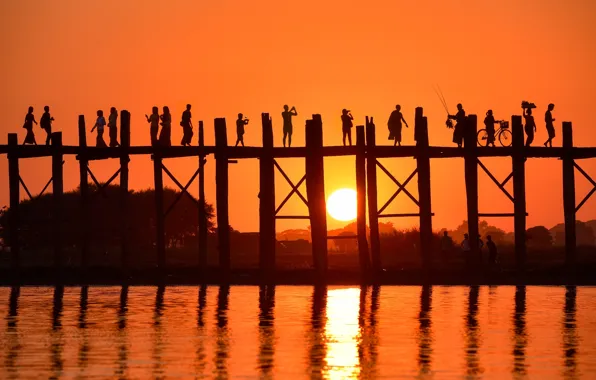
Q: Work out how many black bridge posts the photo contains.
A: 15